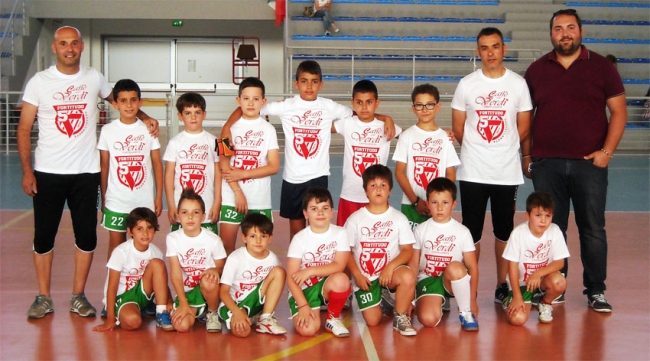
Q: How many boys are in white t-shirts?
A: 13